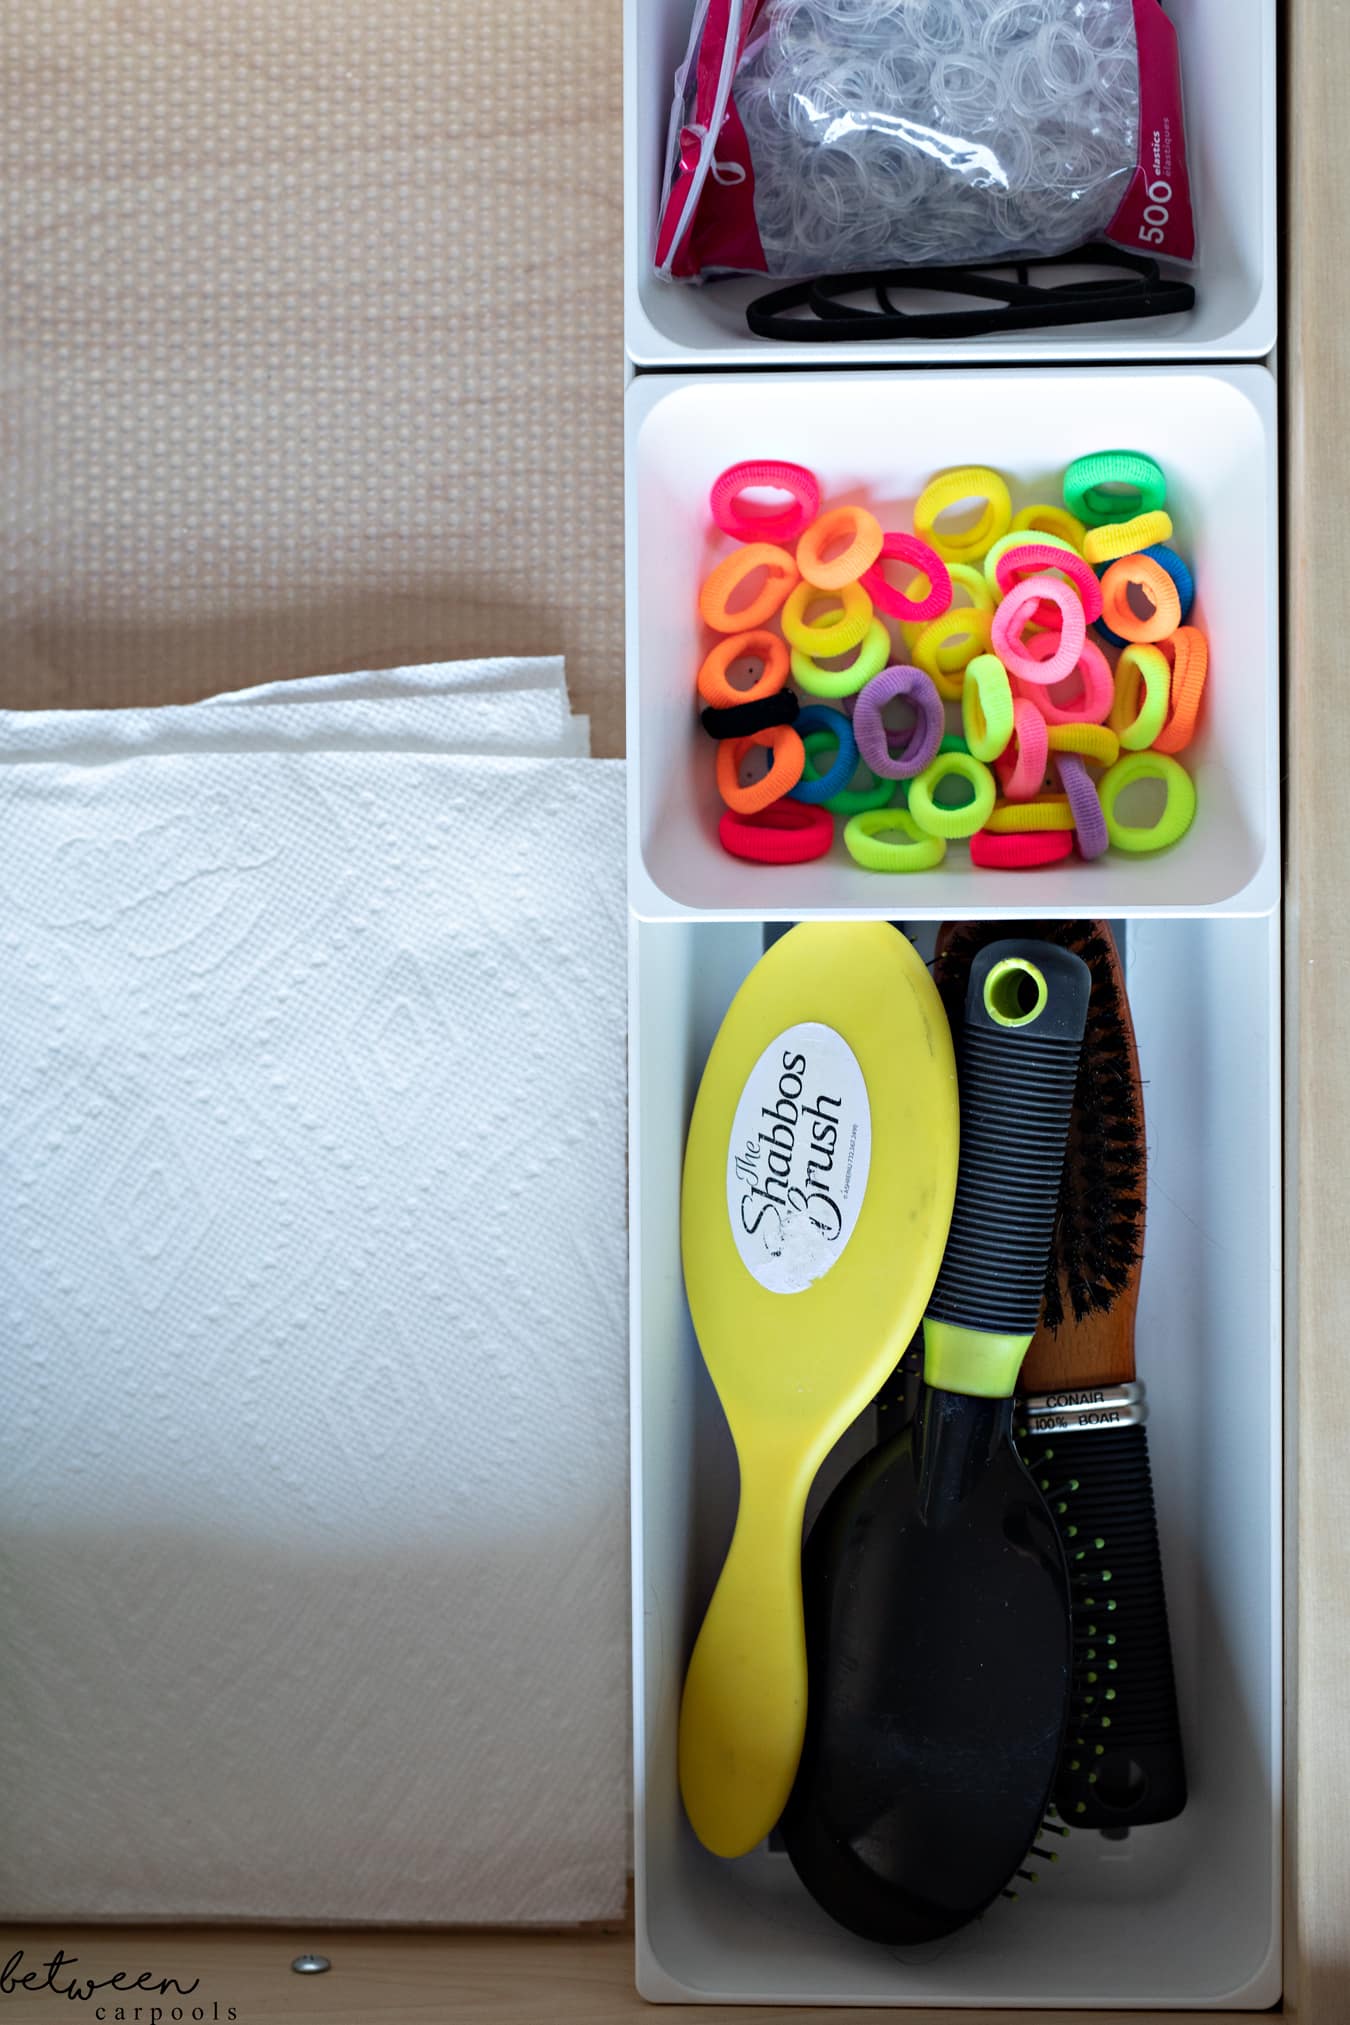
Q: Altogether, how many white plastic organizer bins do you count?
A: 3